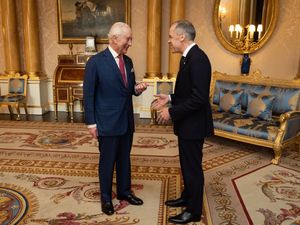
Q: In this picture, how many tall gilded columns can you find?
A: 4